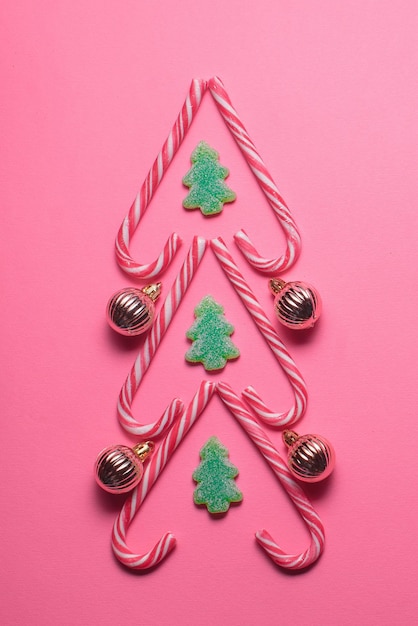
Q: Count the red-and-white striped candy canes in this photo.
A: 6